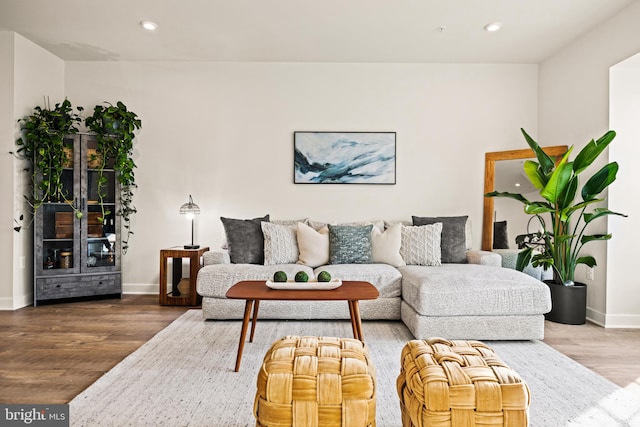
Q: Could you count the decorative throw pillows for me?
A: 7